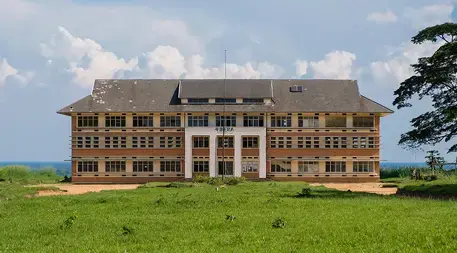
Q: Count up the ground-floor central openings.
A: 3